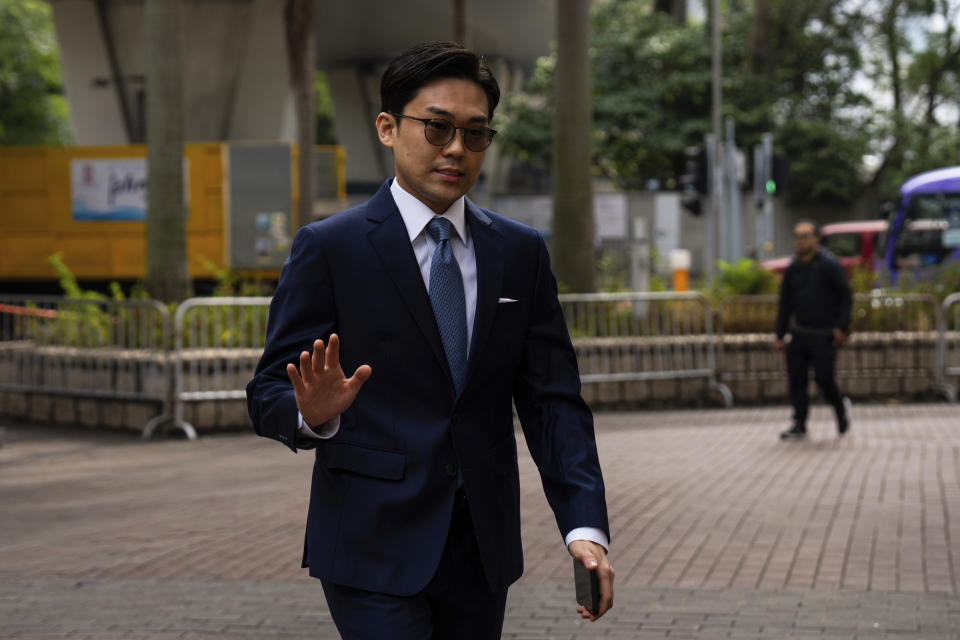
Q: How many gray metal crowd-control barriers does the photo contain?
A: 5